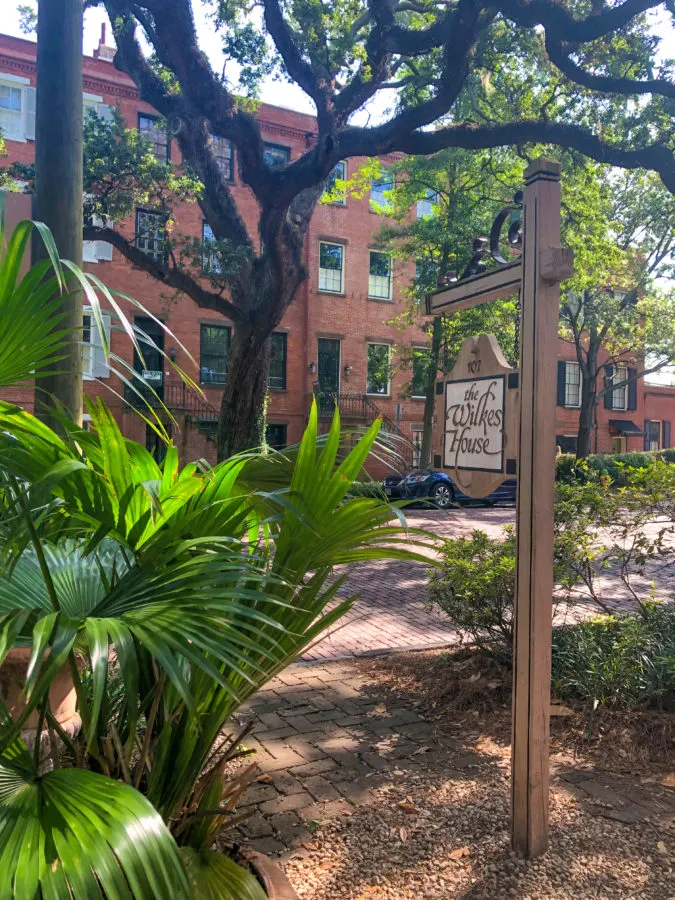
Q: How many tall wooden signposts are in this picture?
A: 1